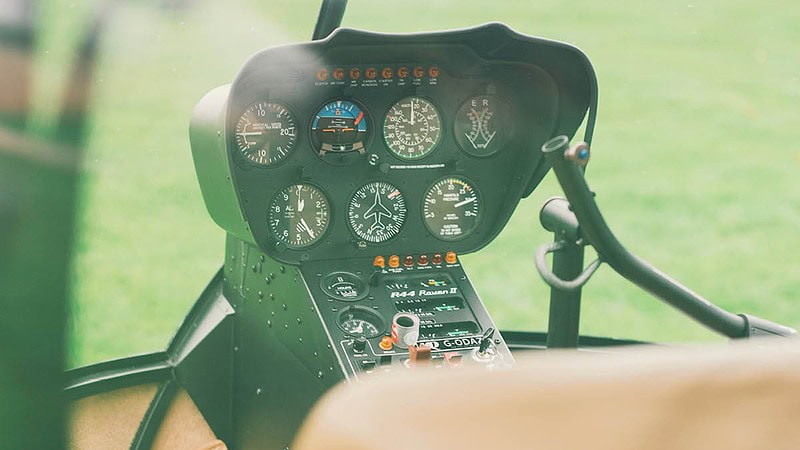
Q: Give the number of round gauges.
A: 9